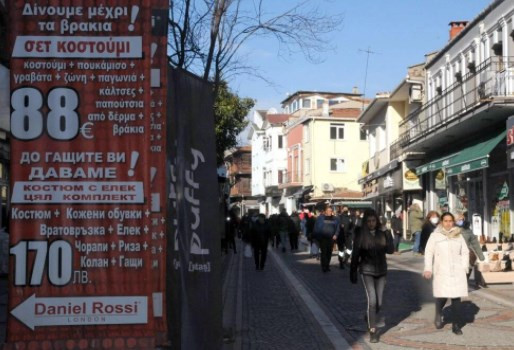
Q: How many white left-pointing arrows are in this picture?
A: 1